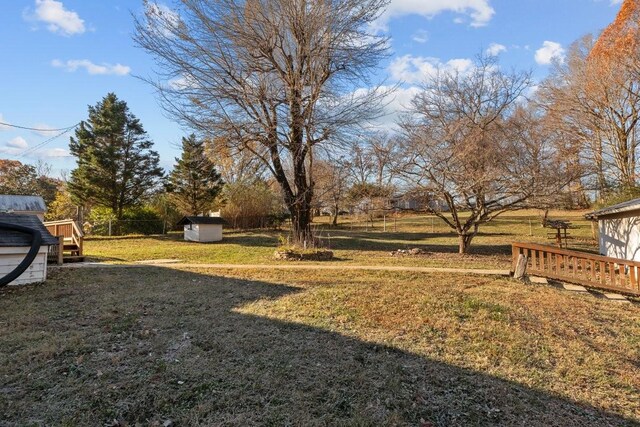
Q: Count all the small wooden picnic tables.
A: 1